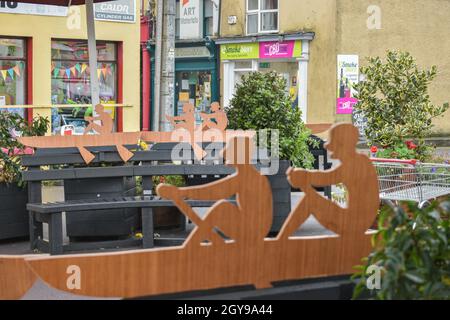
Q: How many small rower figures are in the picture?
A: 3